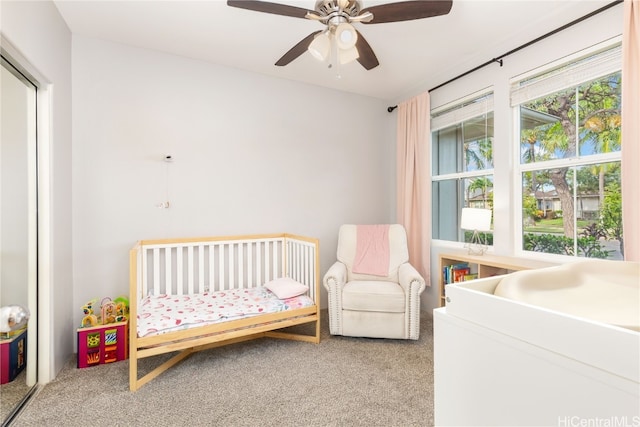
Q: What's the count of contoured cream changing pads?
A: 1